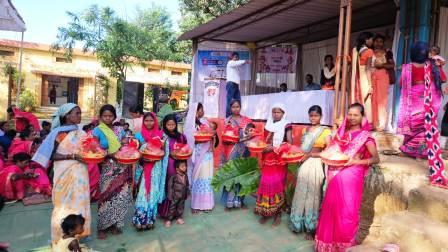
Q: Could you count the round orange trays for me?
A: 9